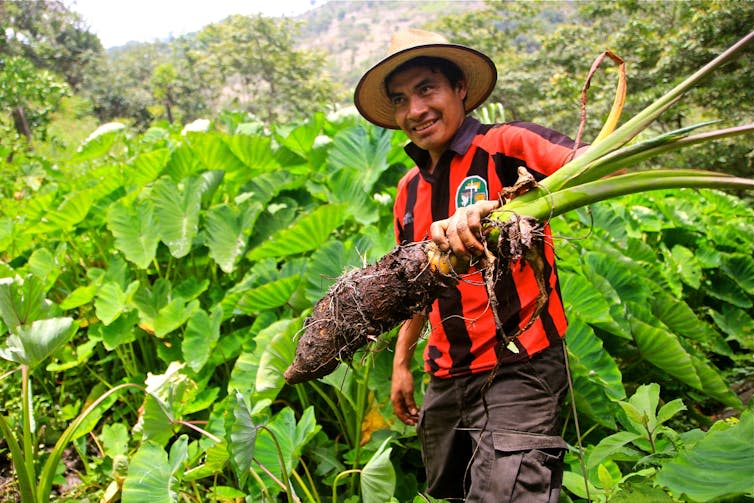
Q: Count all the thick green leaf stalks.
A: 3